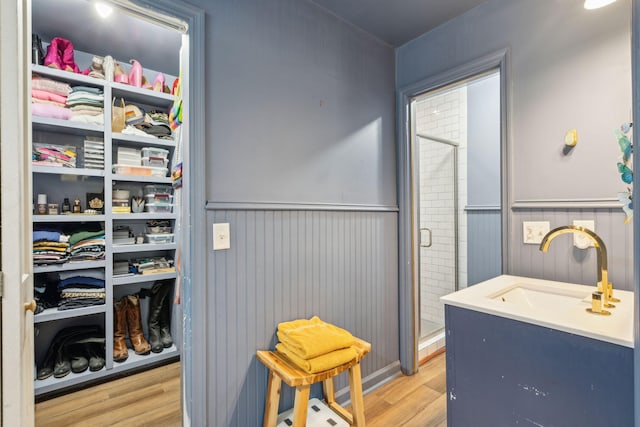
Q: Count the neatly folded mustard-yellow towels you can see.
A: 2